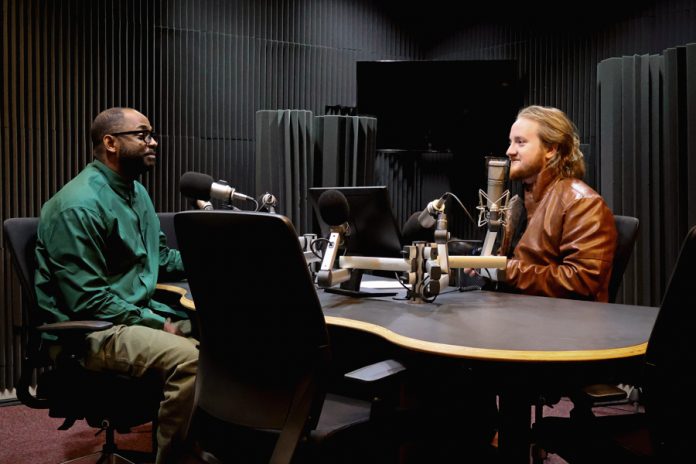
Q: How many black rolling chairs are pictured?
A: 5